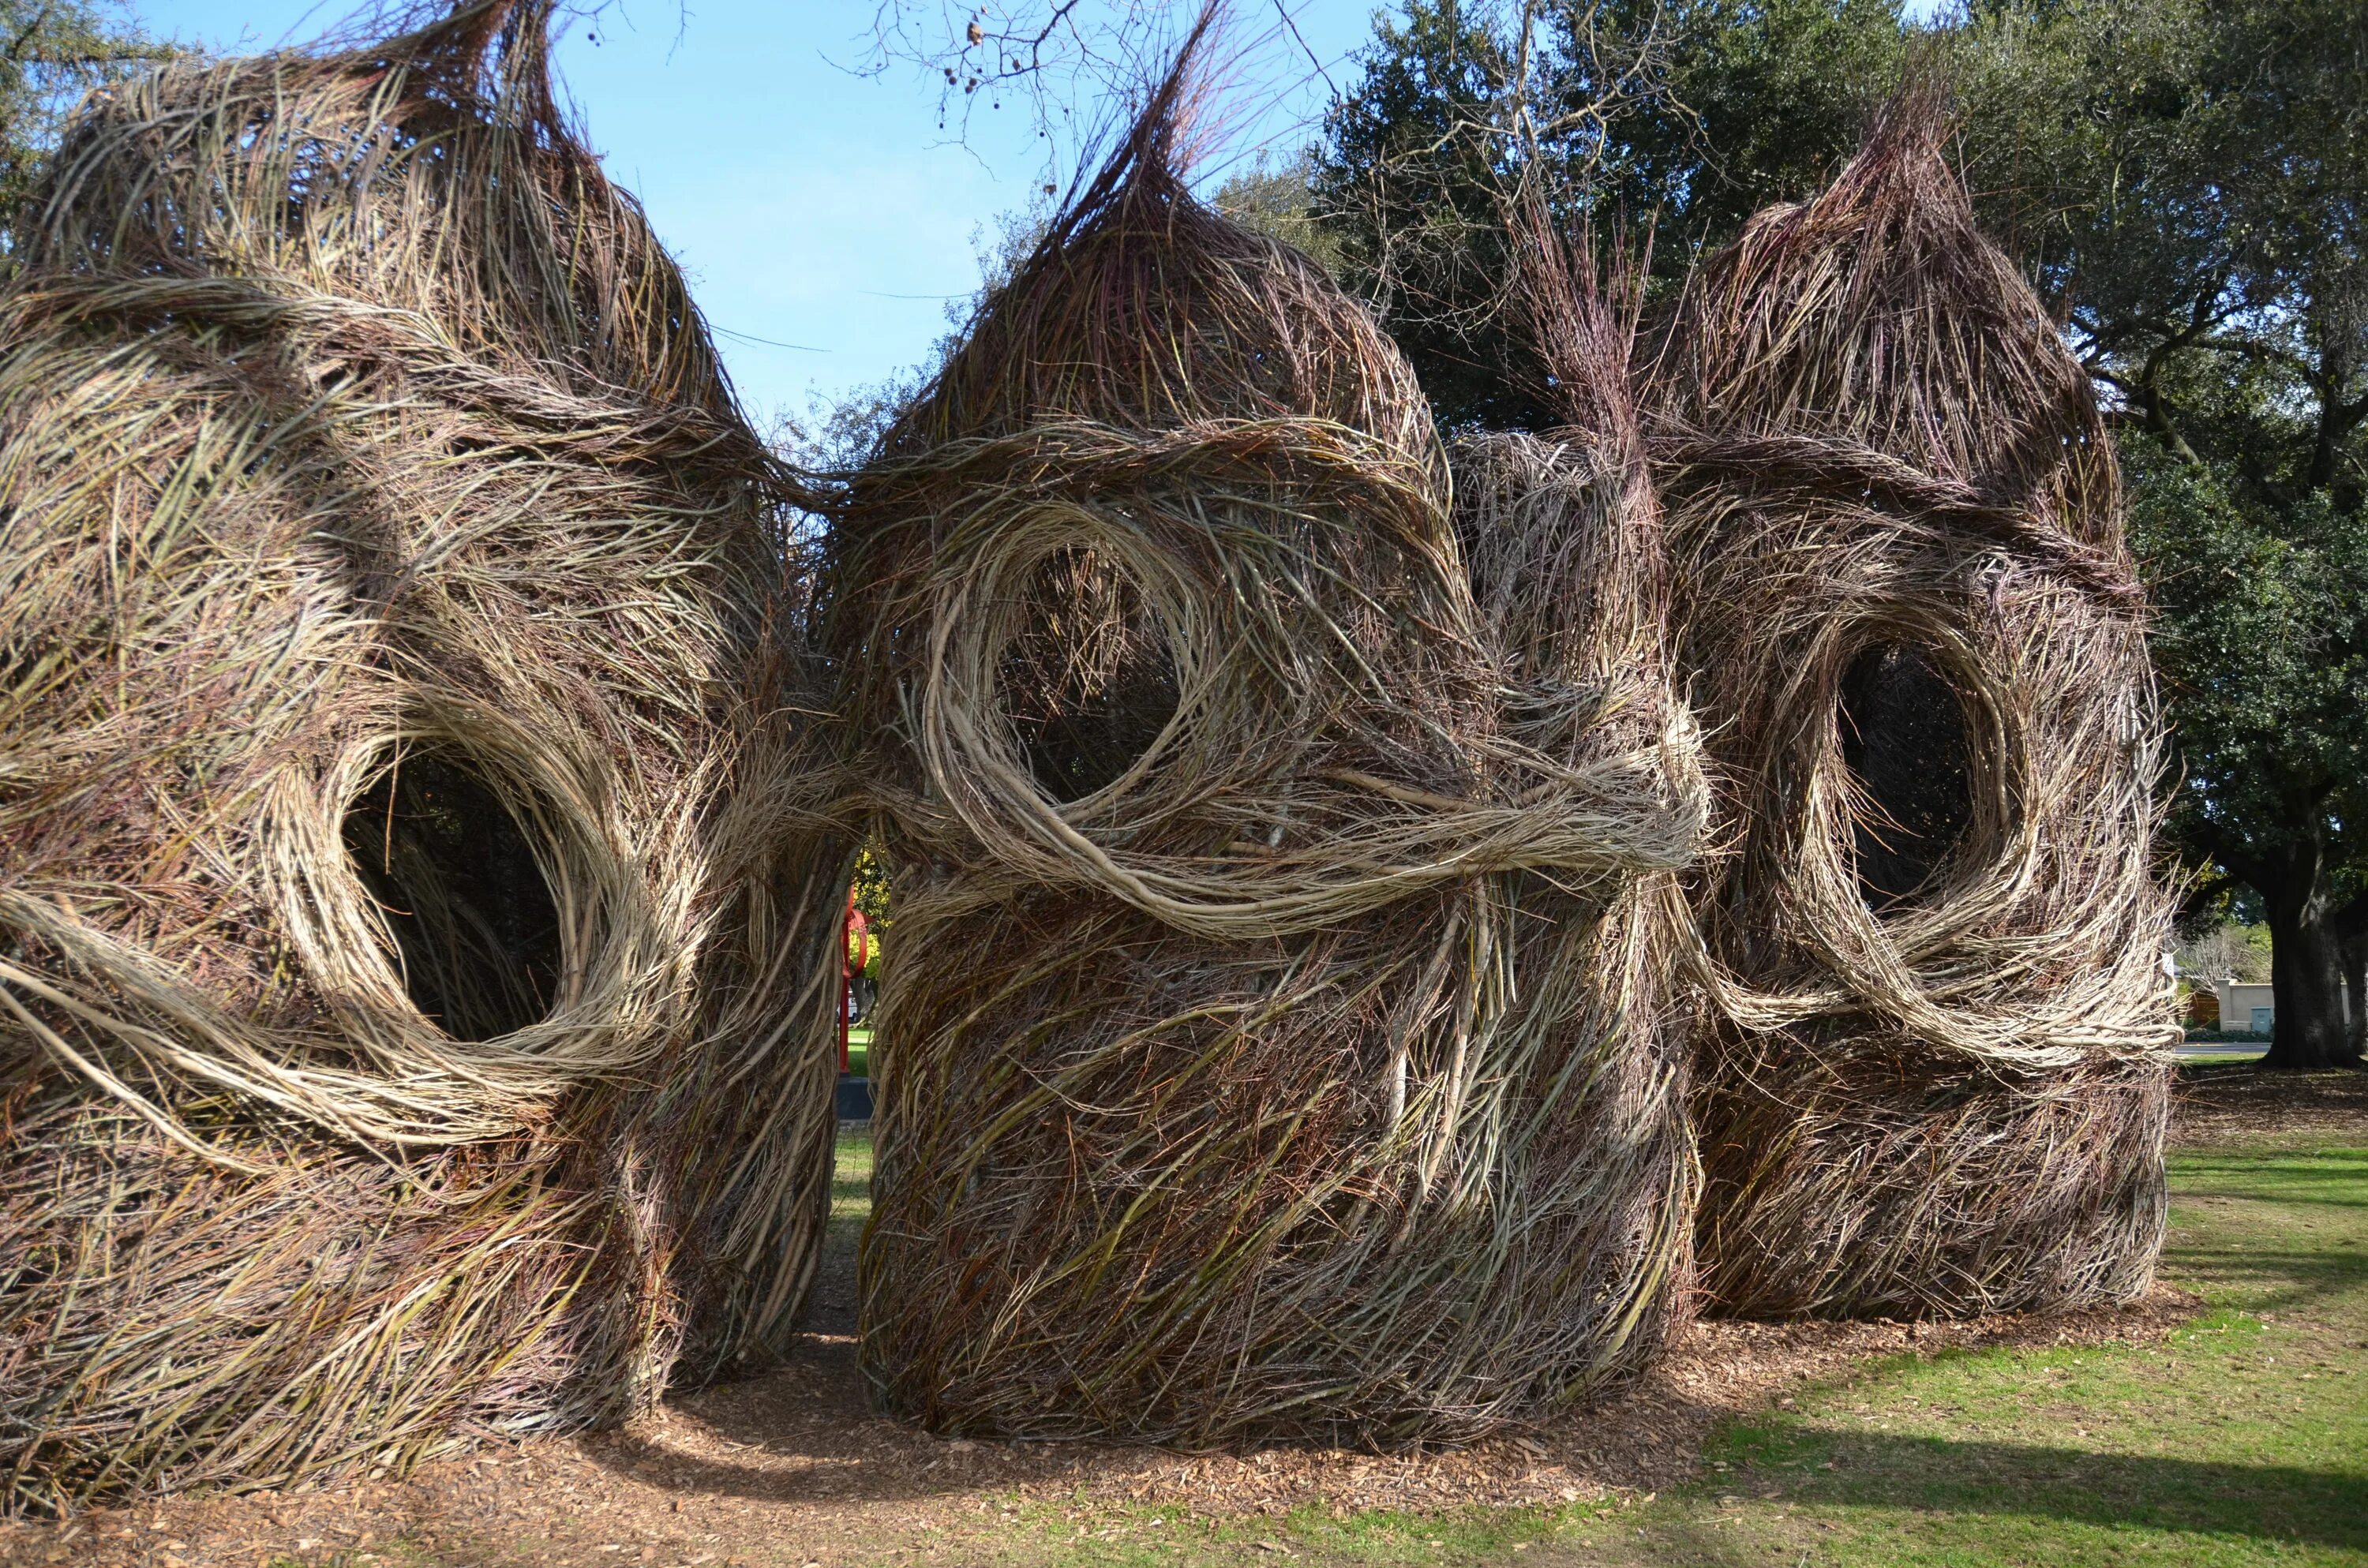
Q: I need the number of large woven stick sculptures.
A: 3